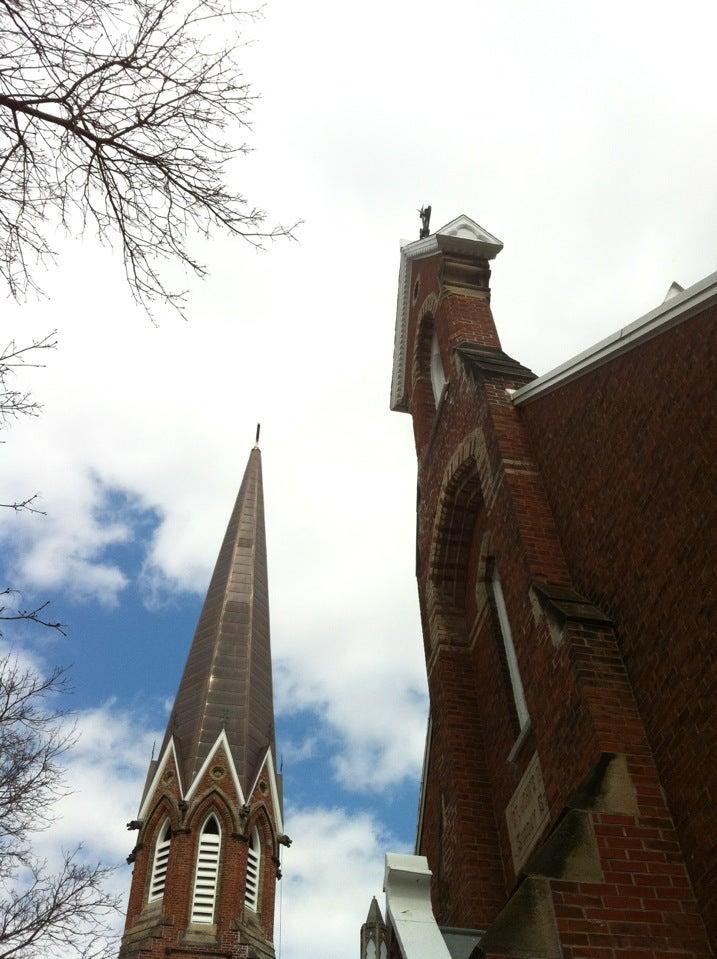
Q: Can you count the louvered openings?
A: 3